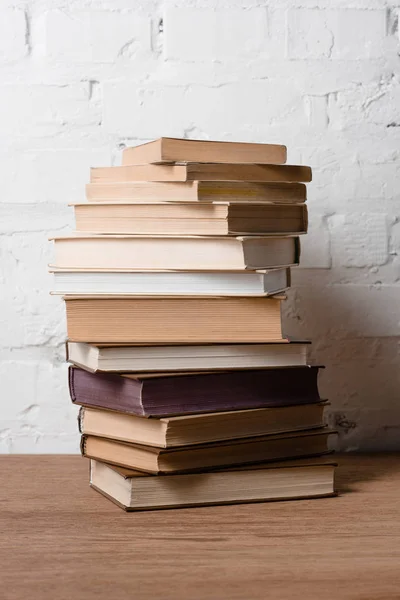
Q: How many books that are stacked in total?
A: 12